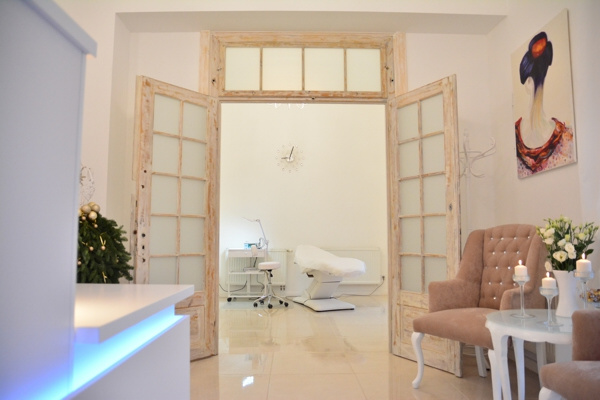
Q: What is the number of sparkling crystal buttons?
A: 13